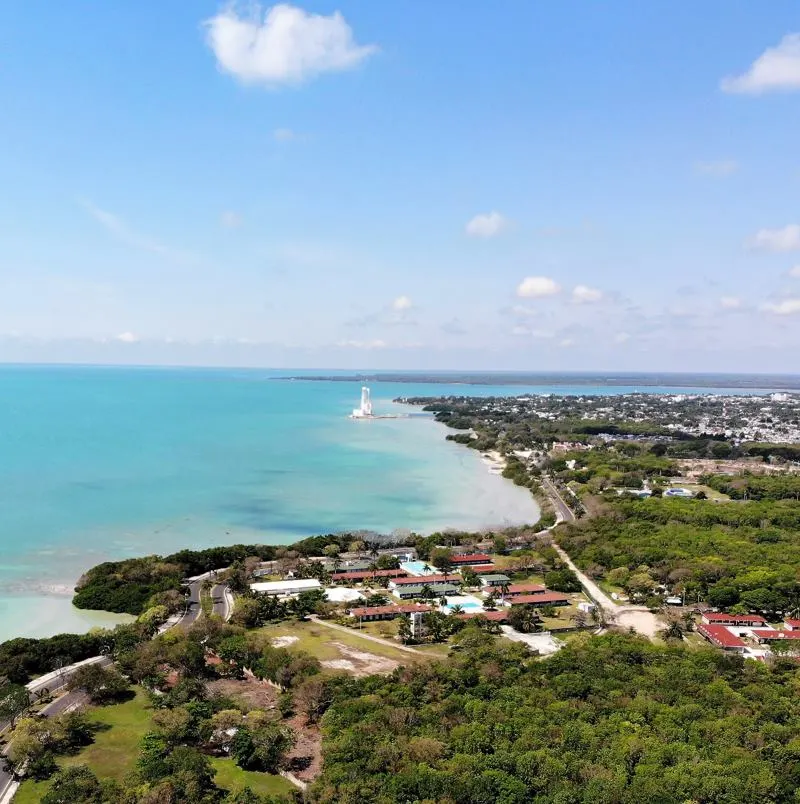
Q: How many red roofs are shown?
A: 12